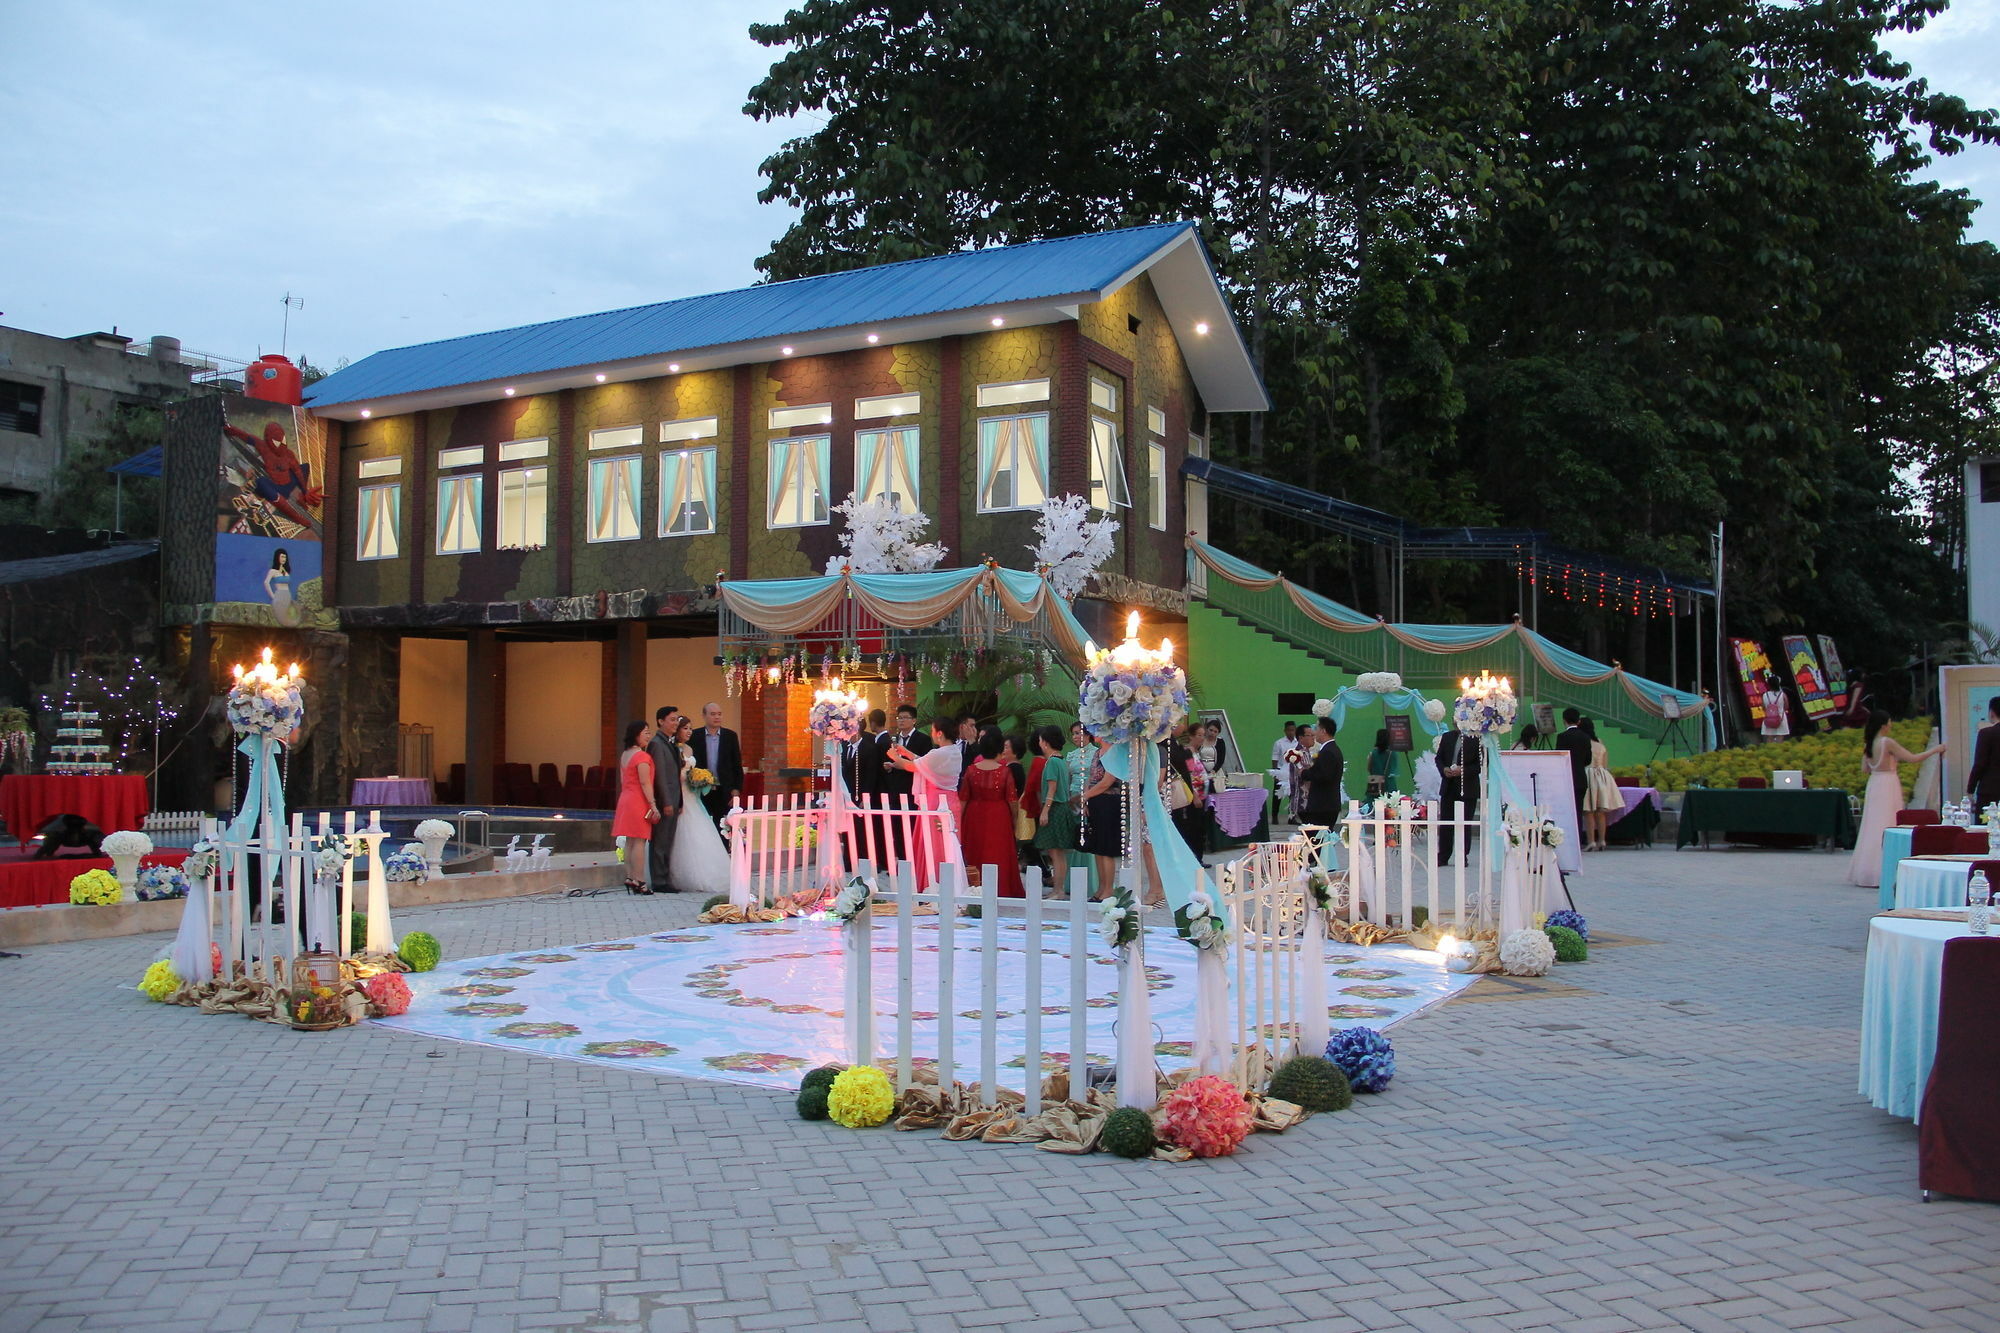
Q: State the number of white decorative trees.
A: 2